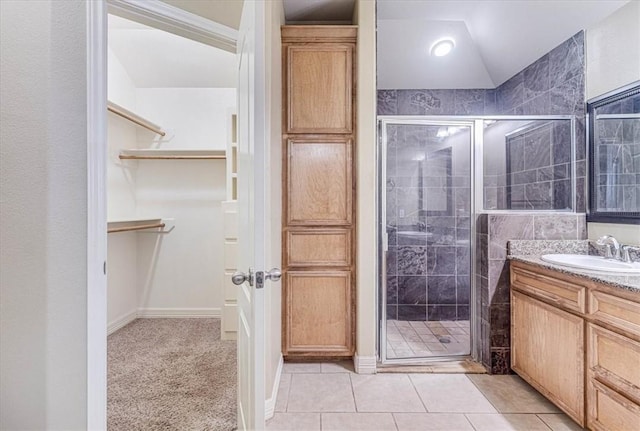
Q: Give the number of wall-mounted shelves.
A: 3